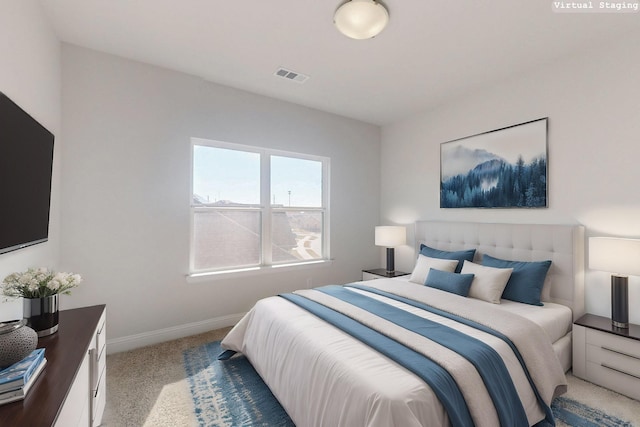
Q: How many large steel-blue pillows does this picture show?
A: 2